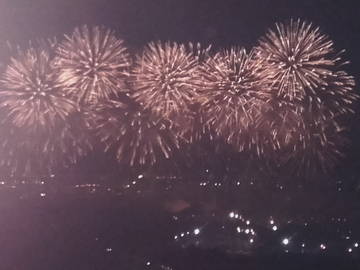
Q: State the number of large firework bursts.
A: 5